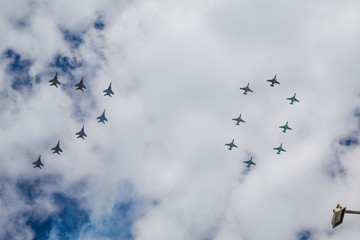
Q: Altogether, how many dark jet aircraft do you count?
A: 15